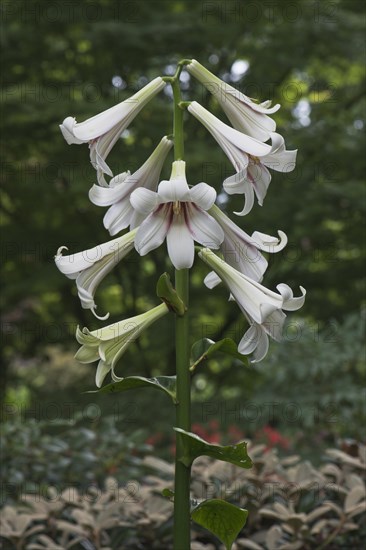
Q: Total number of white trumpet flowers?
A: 9